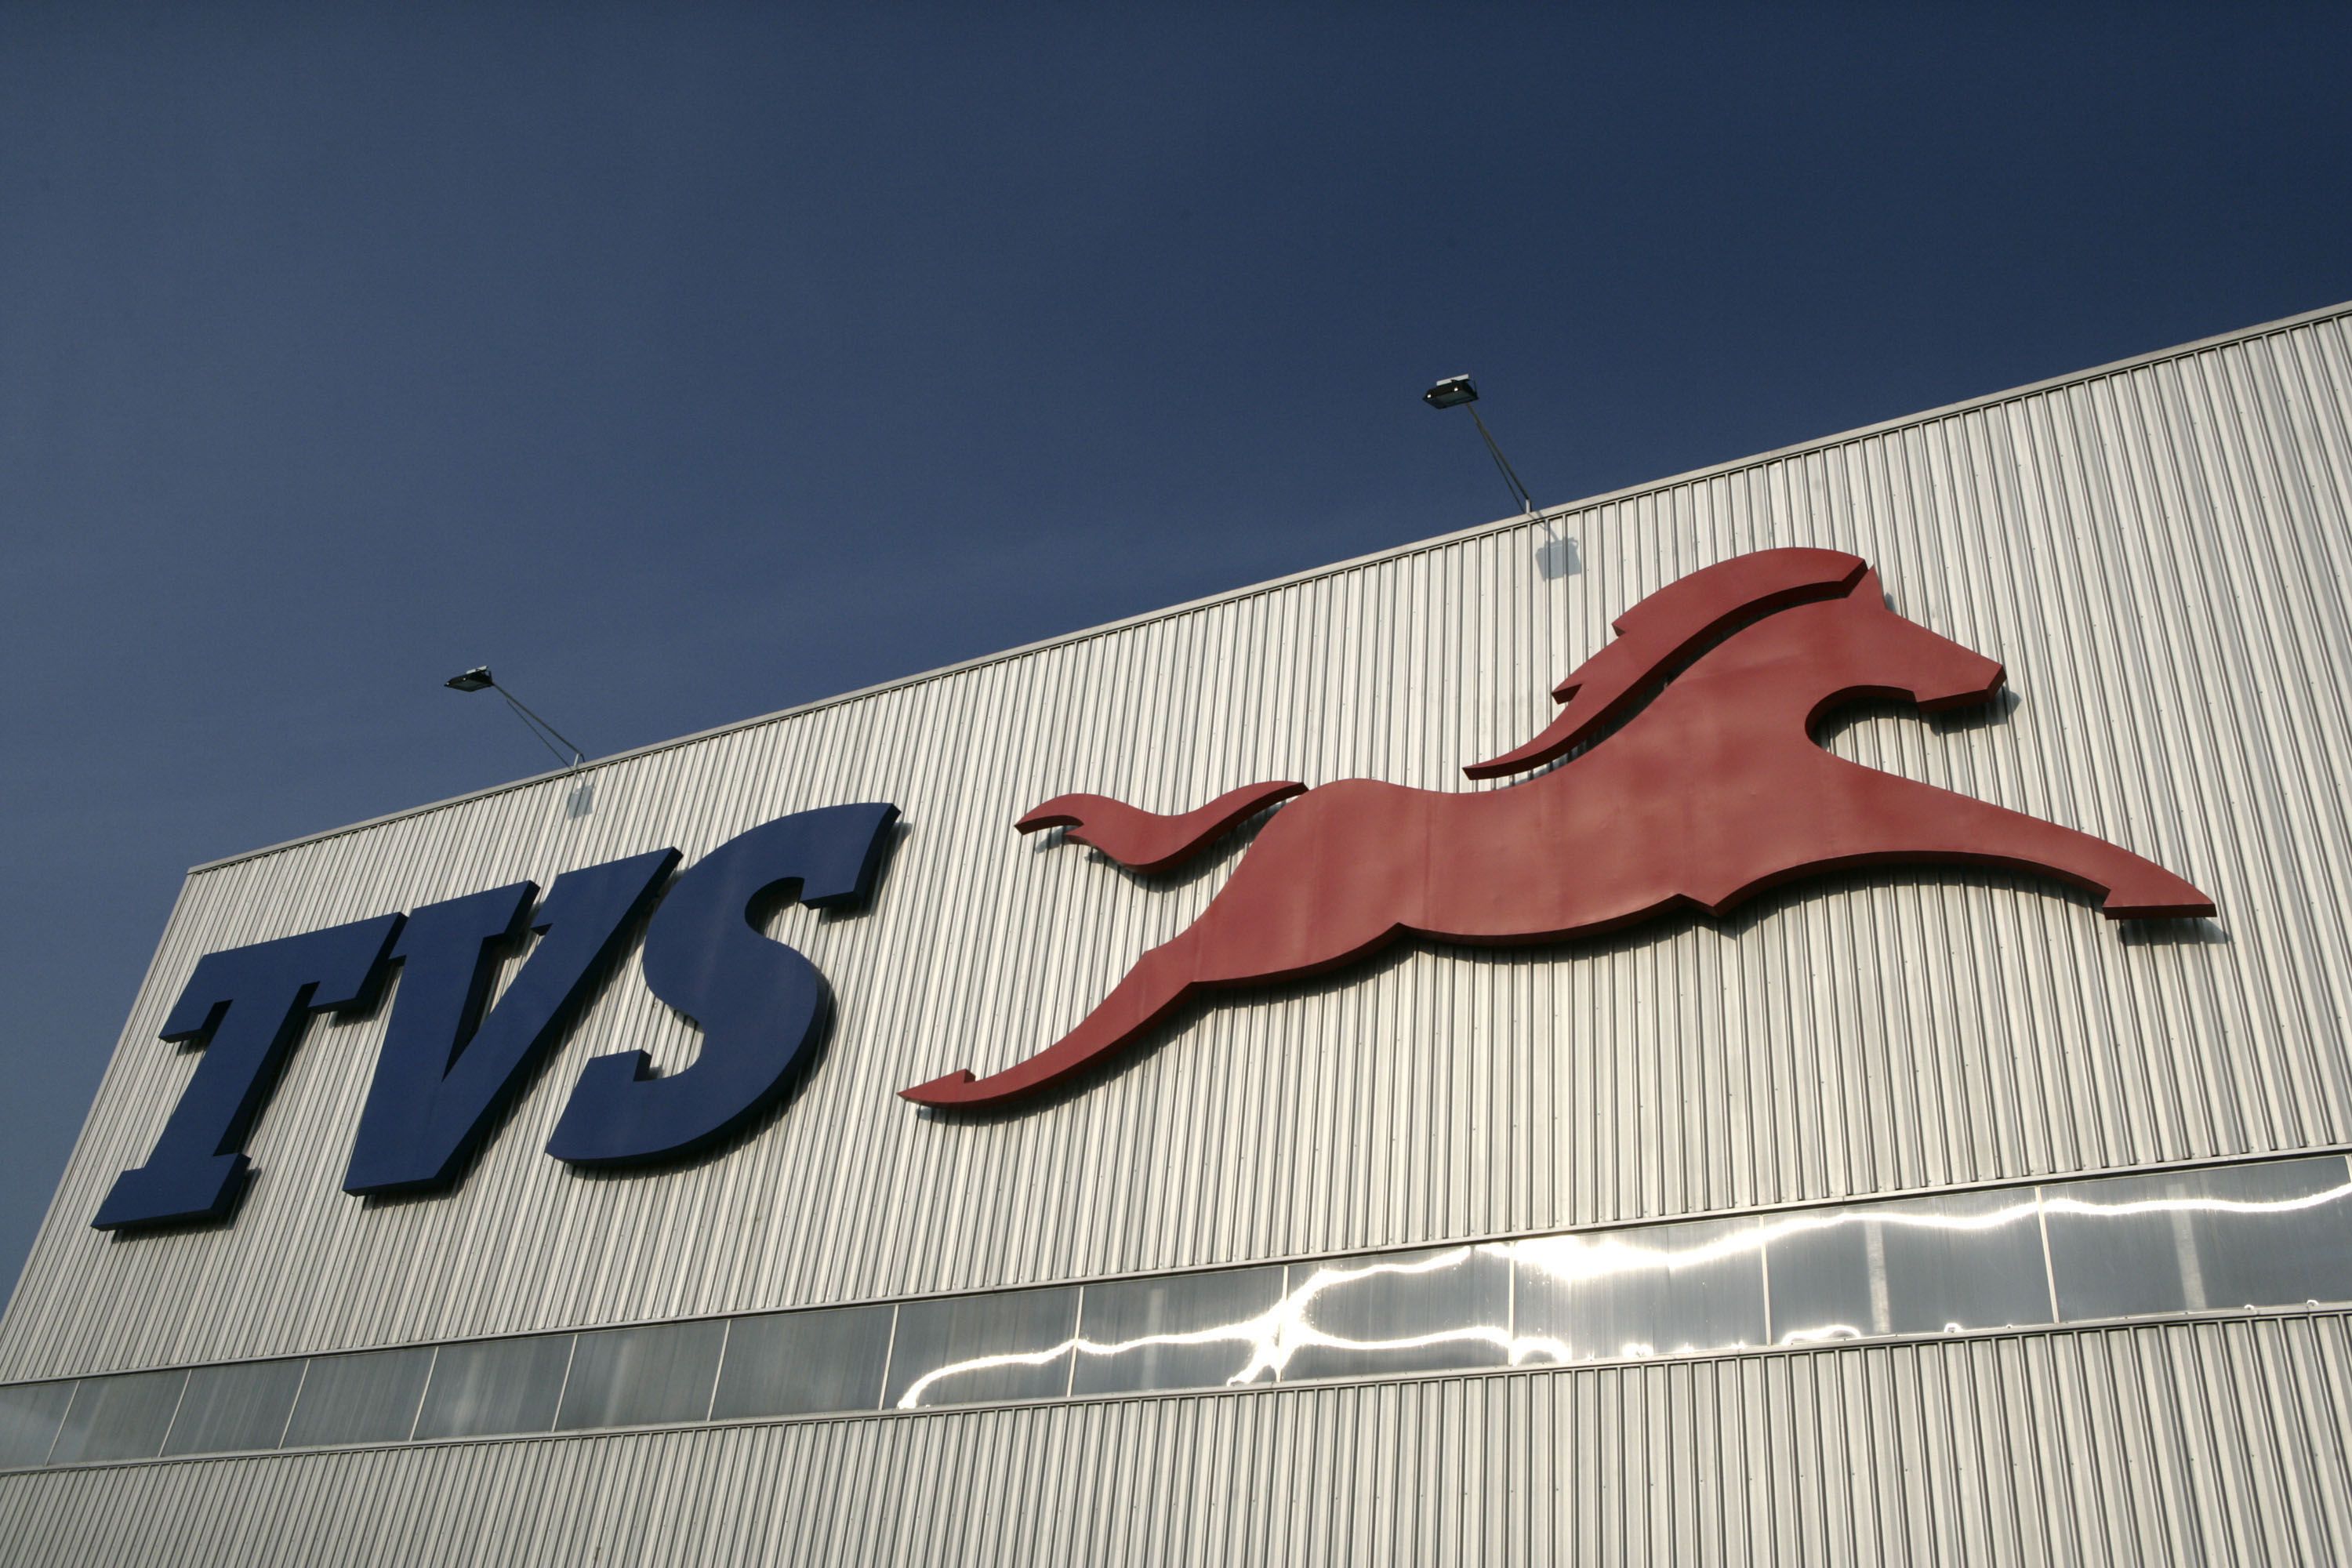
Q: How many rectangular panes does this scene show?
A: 13